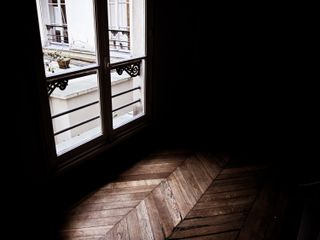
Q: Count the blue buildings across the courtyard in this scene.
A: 0